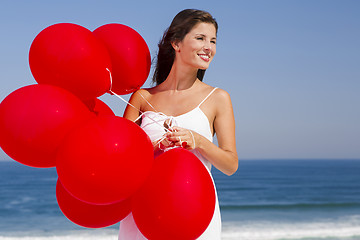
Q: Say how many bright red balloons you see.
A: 7